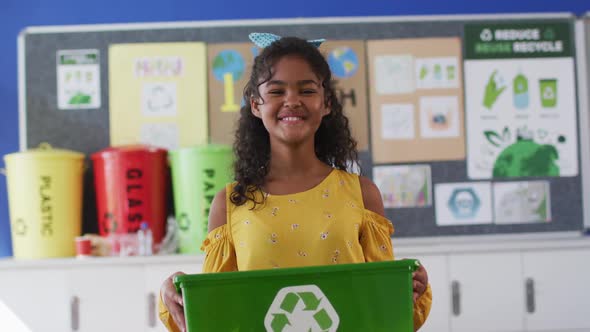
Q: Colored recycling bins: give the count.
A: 4